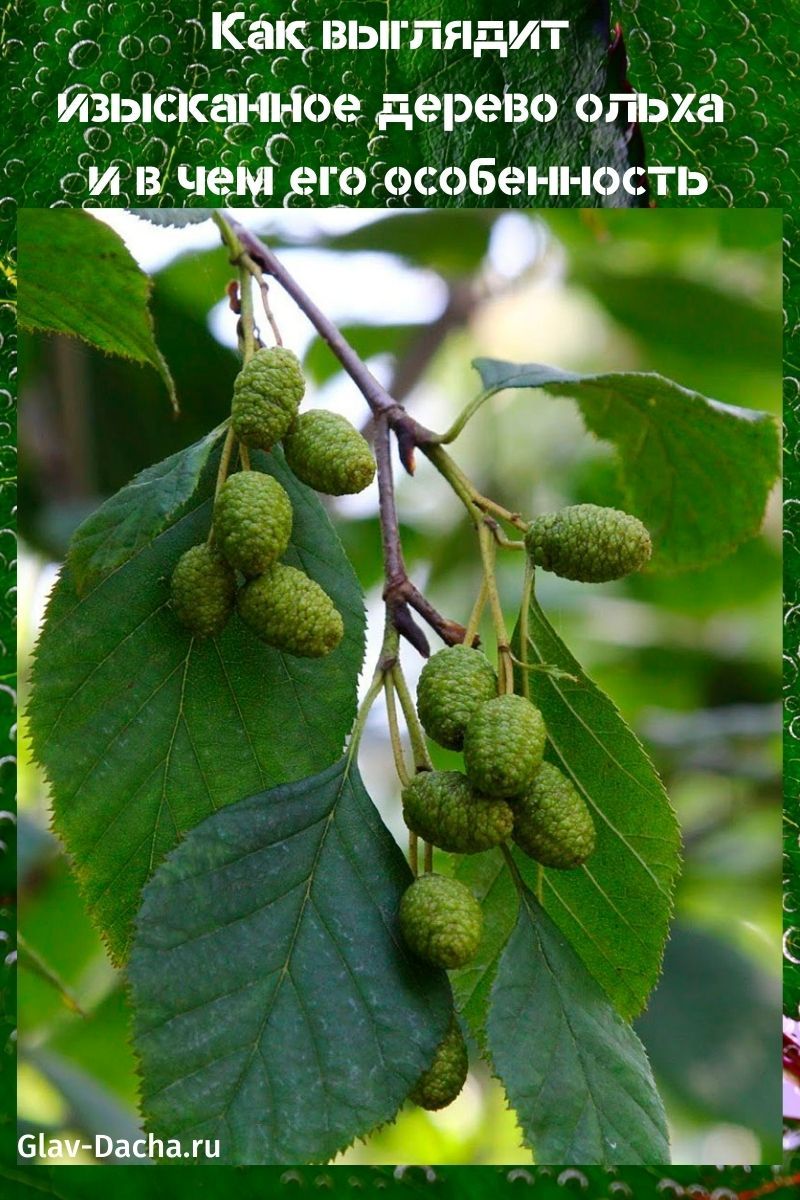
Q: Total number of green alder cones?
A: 12